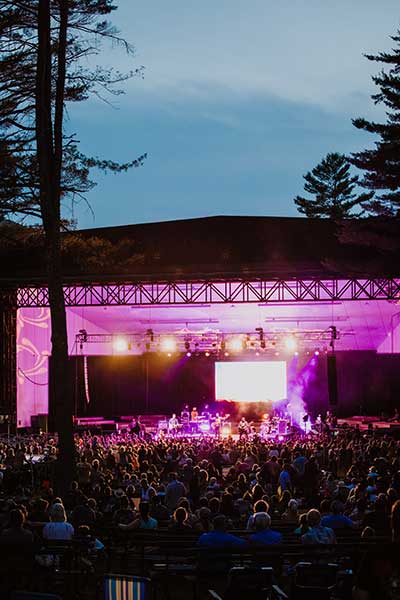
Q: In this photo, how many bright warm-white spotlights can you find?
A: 4